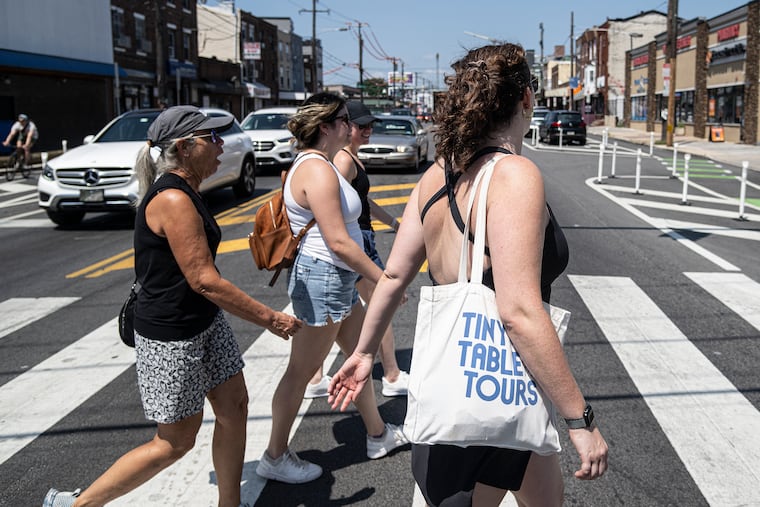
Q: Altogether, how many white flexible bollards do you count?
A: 14